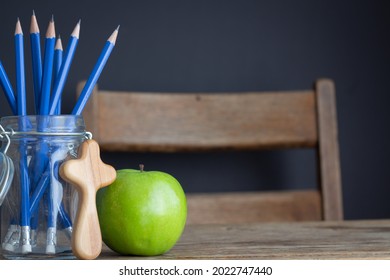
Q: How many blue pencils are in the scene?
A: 7